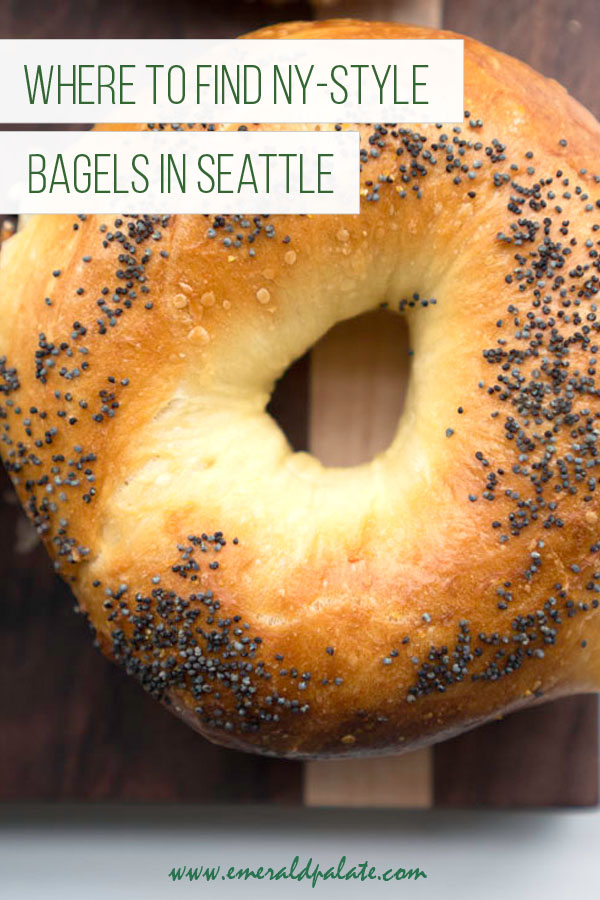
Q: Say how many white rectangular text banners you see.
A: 2